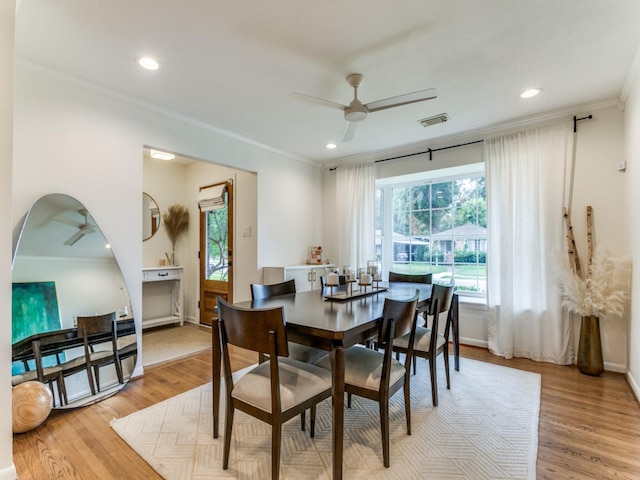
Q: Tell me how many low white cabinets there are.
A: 1